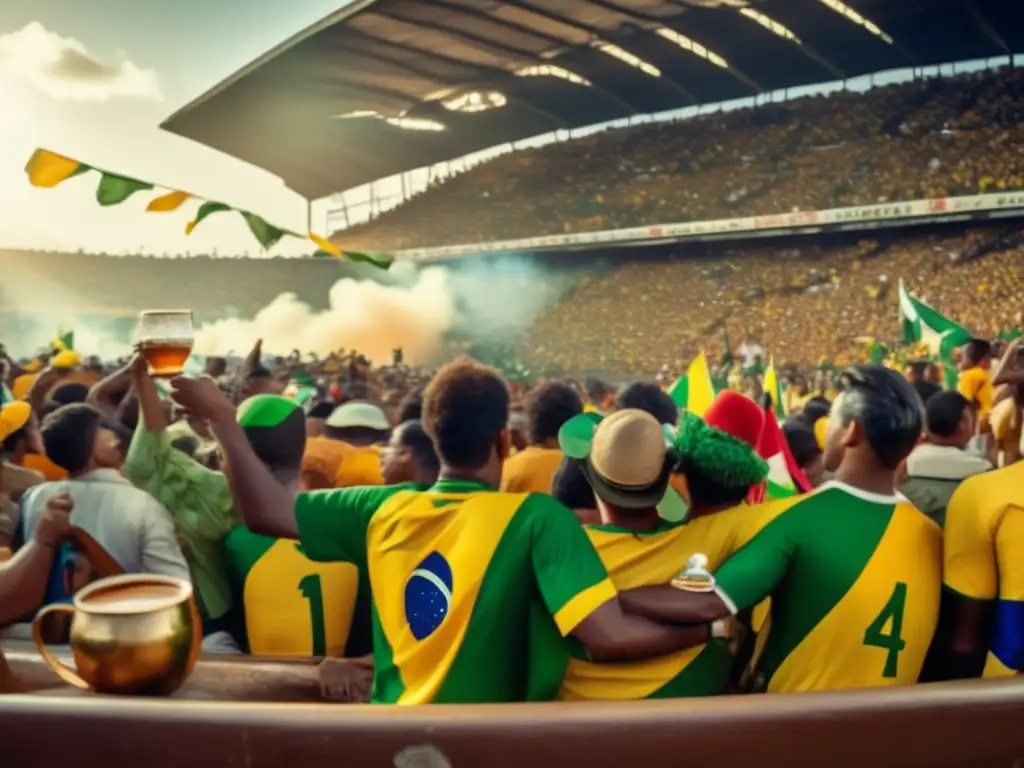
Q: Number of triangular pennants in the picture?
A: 7